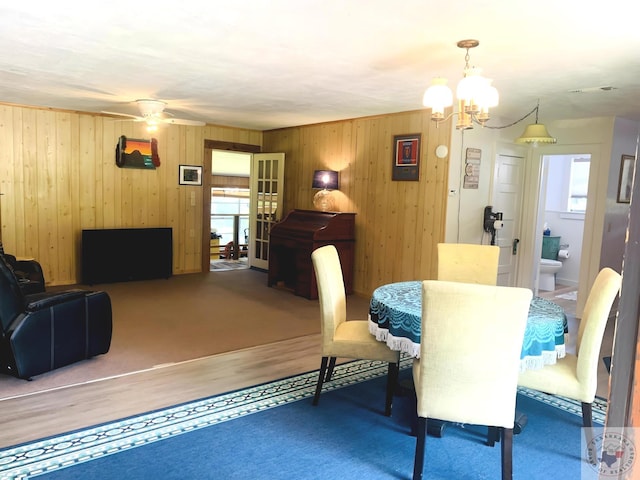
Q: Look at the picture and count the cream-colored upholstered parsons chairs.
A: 4